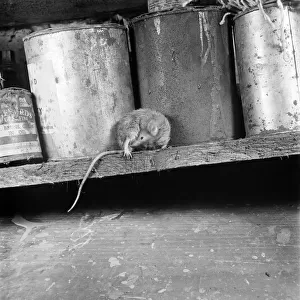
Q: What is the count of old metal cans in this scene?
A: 4